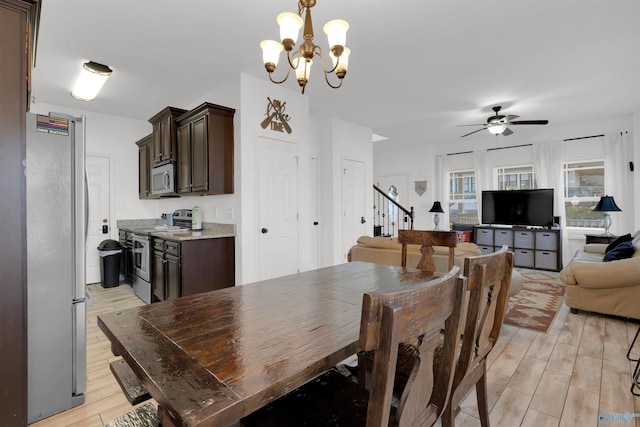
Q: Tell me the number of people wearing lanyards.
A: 0